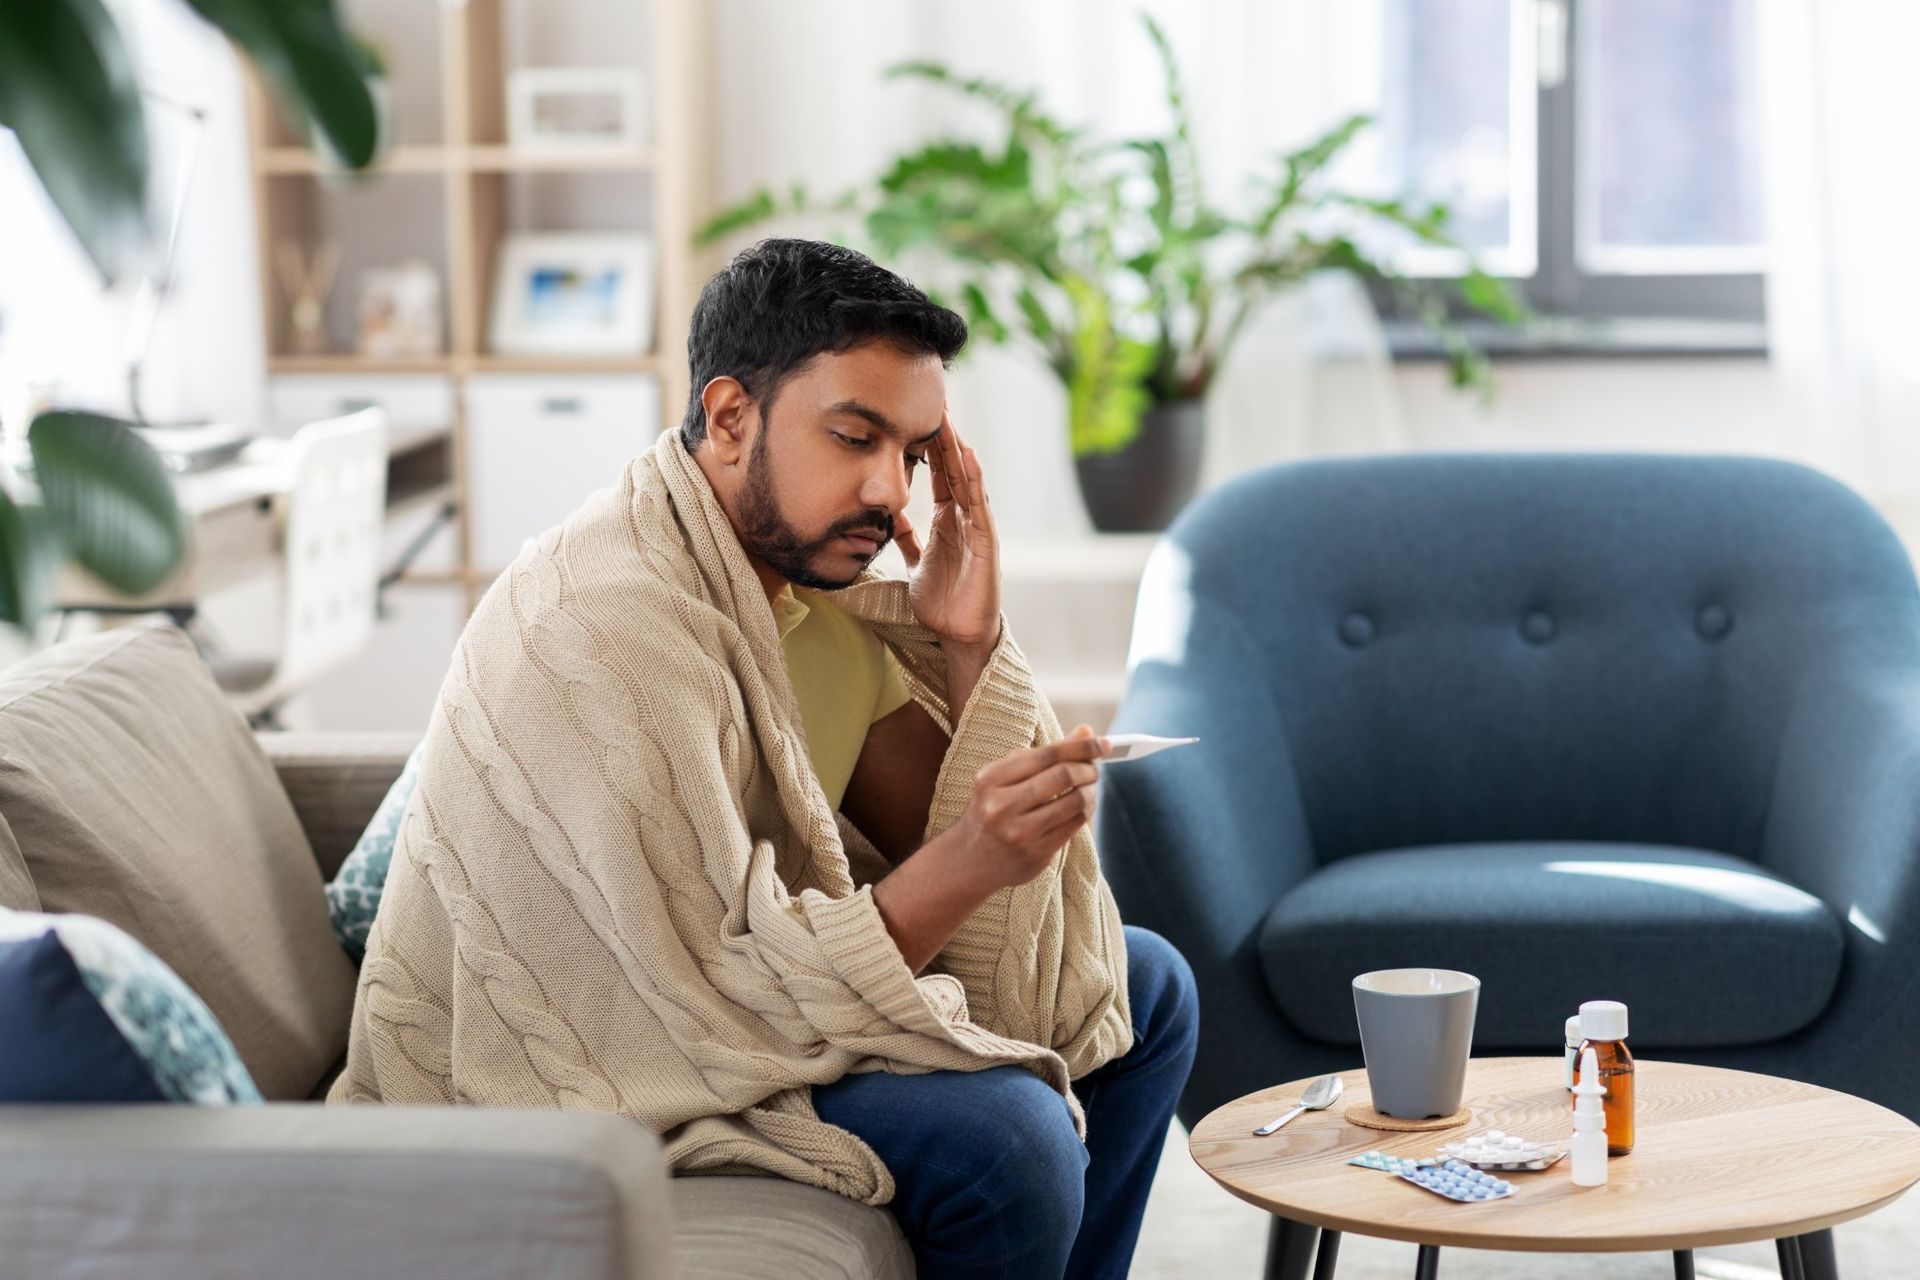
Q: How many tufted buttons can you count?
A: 3